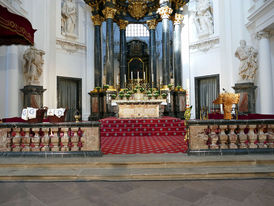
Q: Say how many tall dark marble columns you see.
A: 6